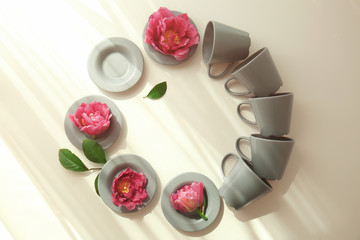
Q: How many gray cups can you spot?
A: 5